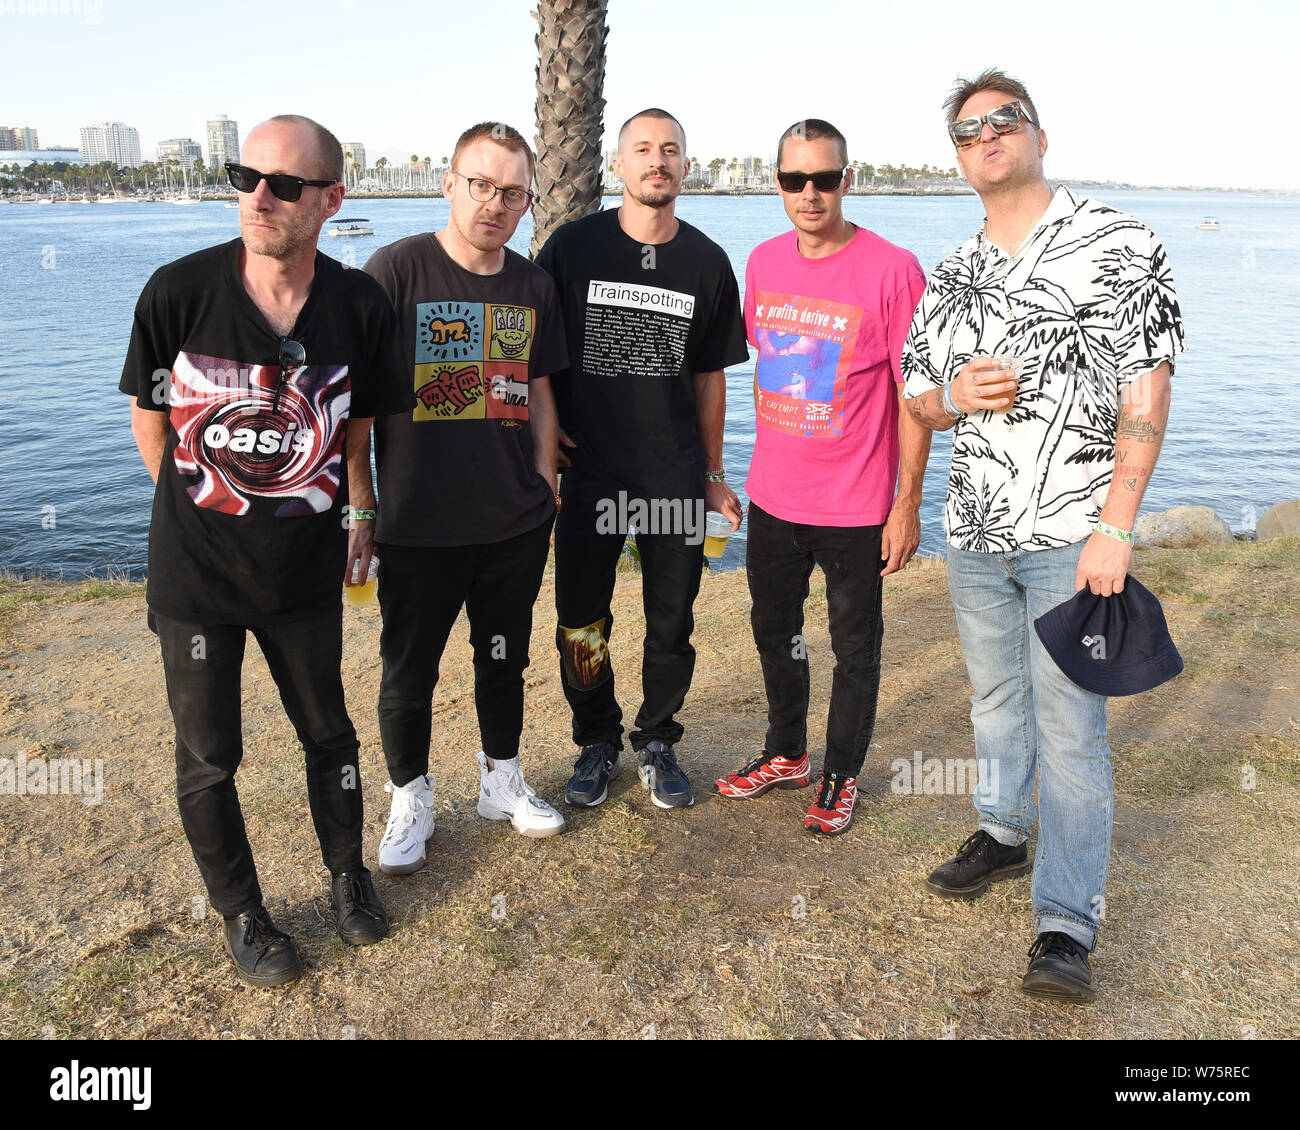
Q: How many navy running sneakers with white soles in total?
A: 2